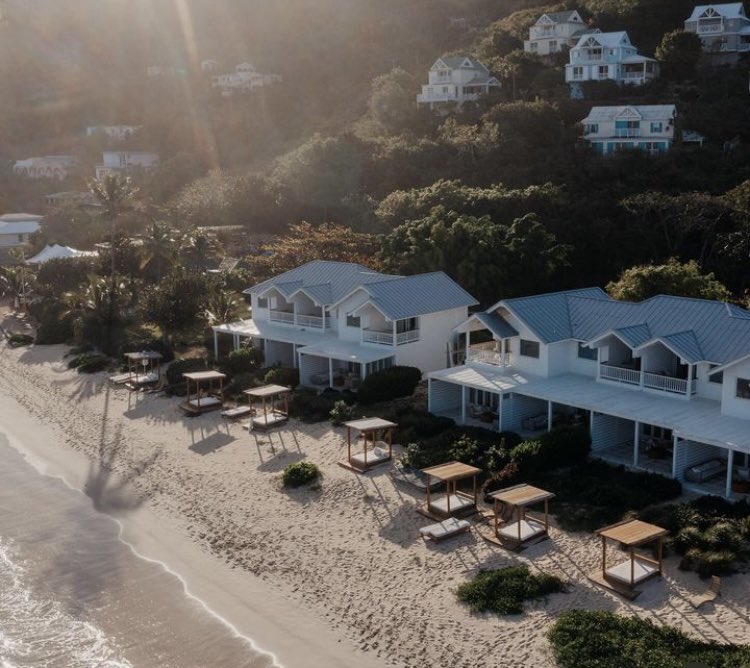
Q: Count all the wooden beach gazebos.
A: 7